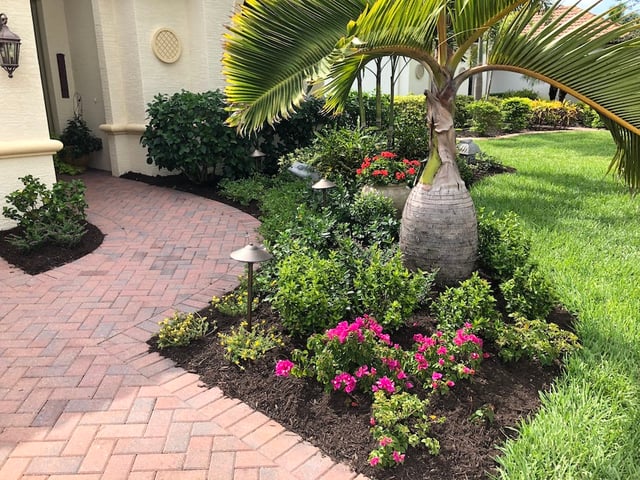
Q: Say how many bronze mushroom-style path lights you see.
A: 3